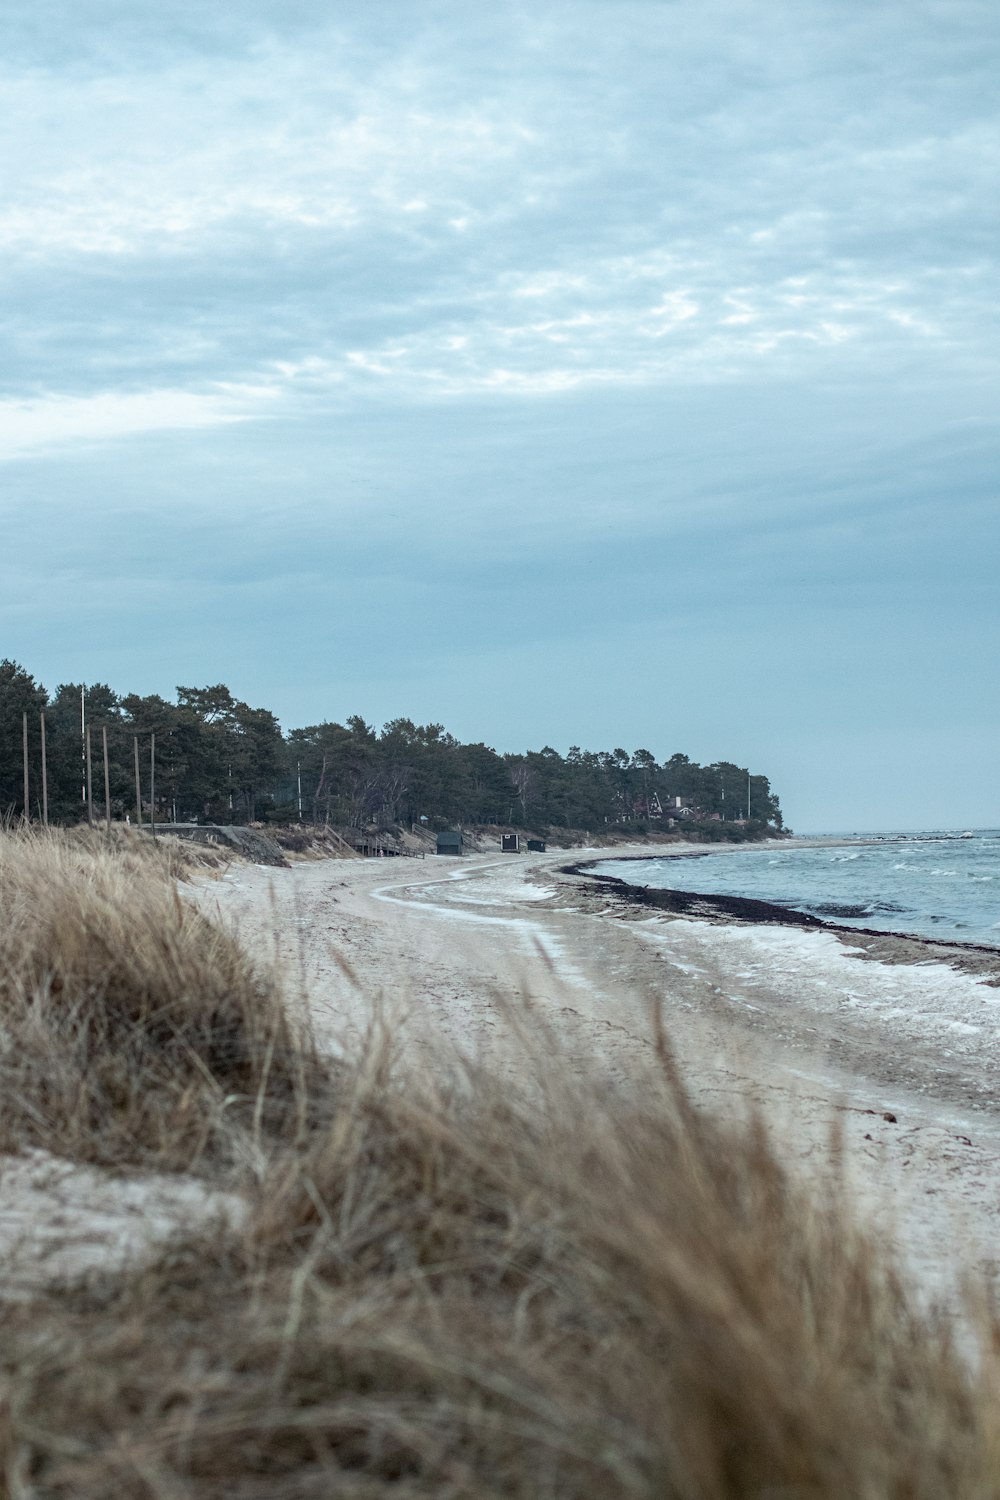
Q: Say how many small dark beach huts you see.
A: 3